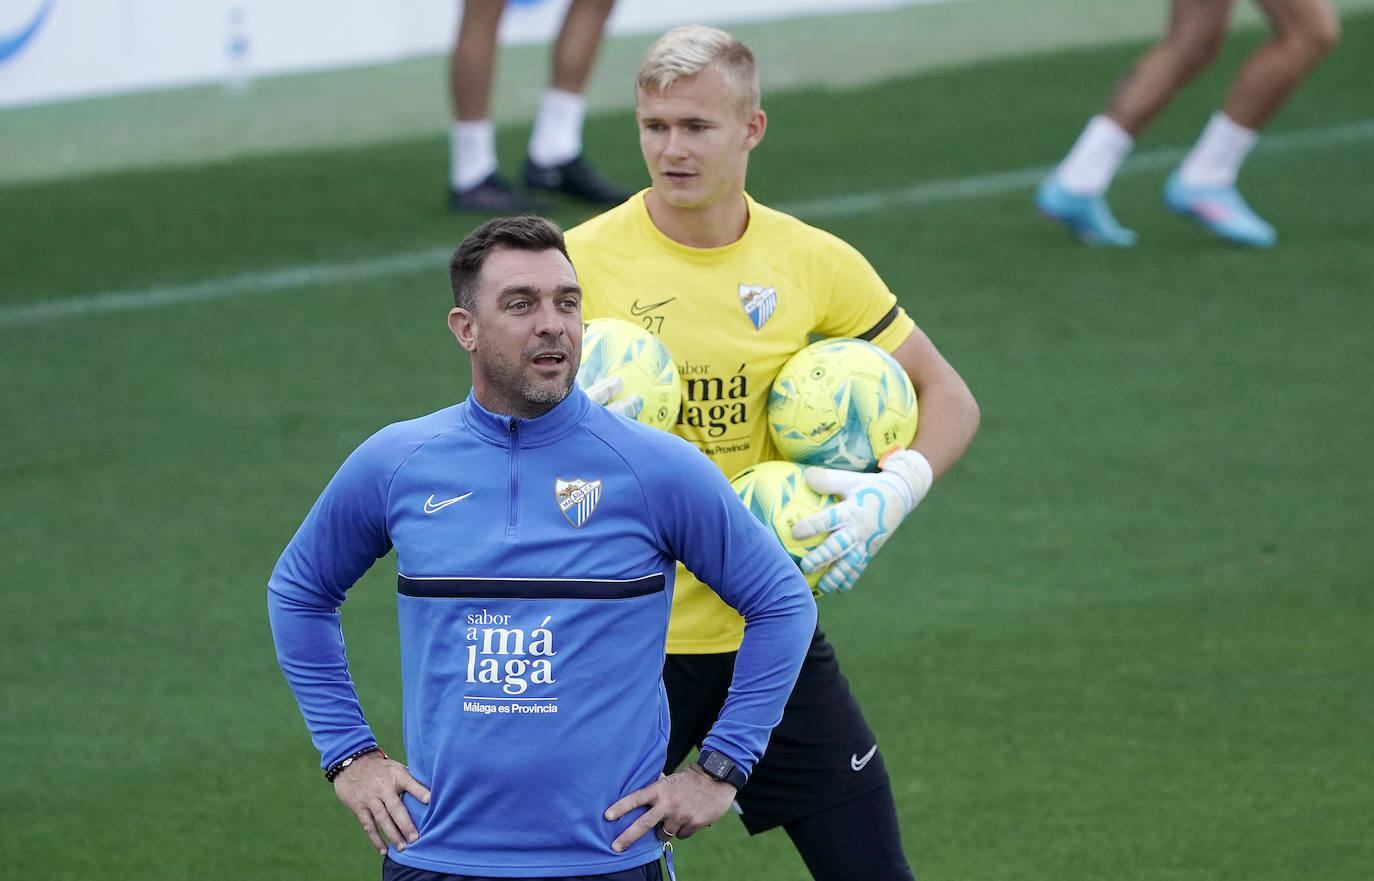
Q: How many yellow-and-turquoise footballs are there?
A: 3